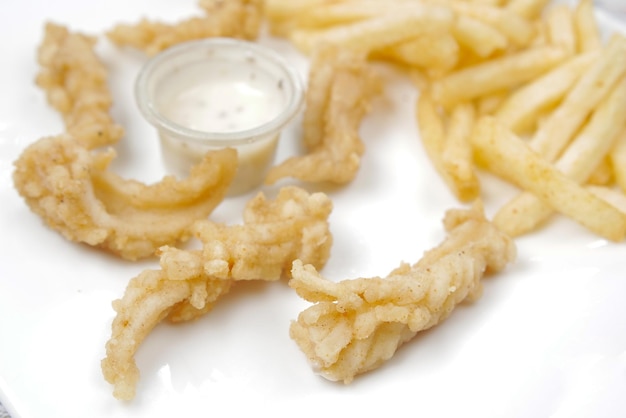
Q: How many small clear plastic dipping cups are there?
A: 1